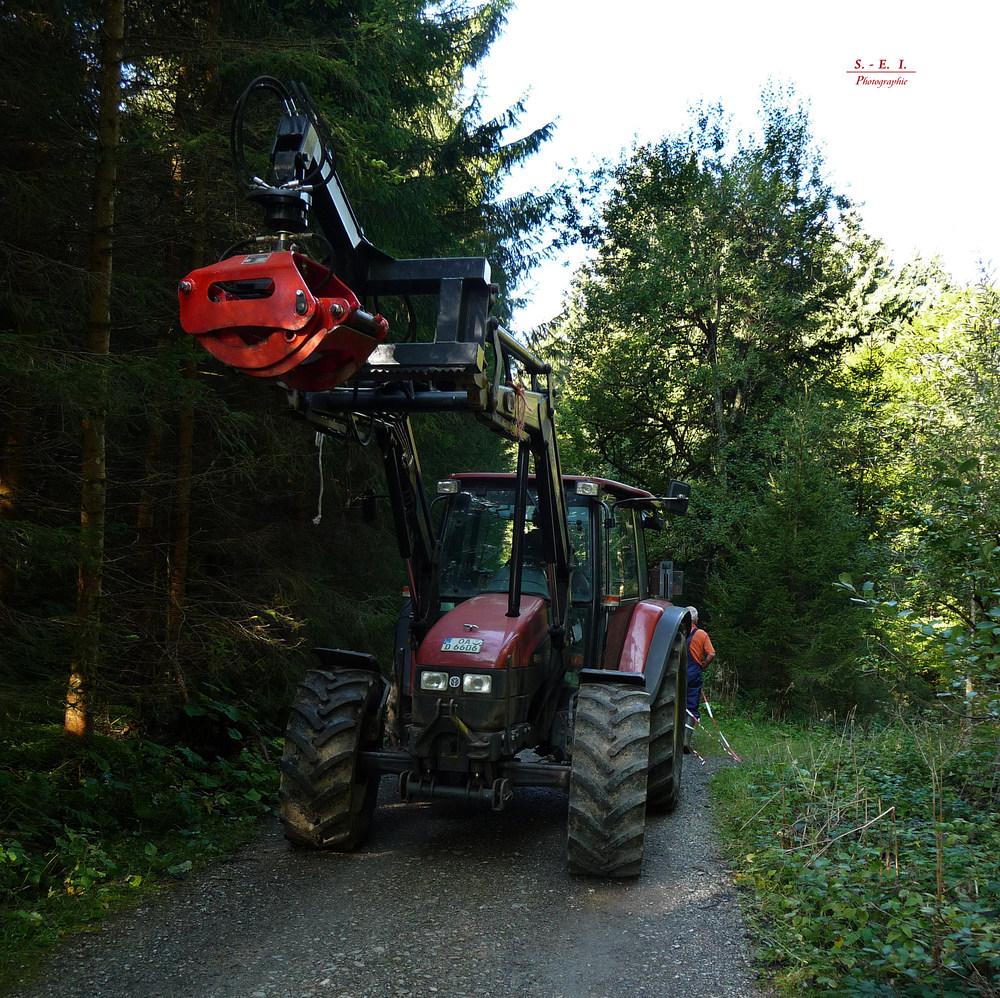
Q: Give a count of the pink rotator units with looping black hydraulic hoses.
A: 0